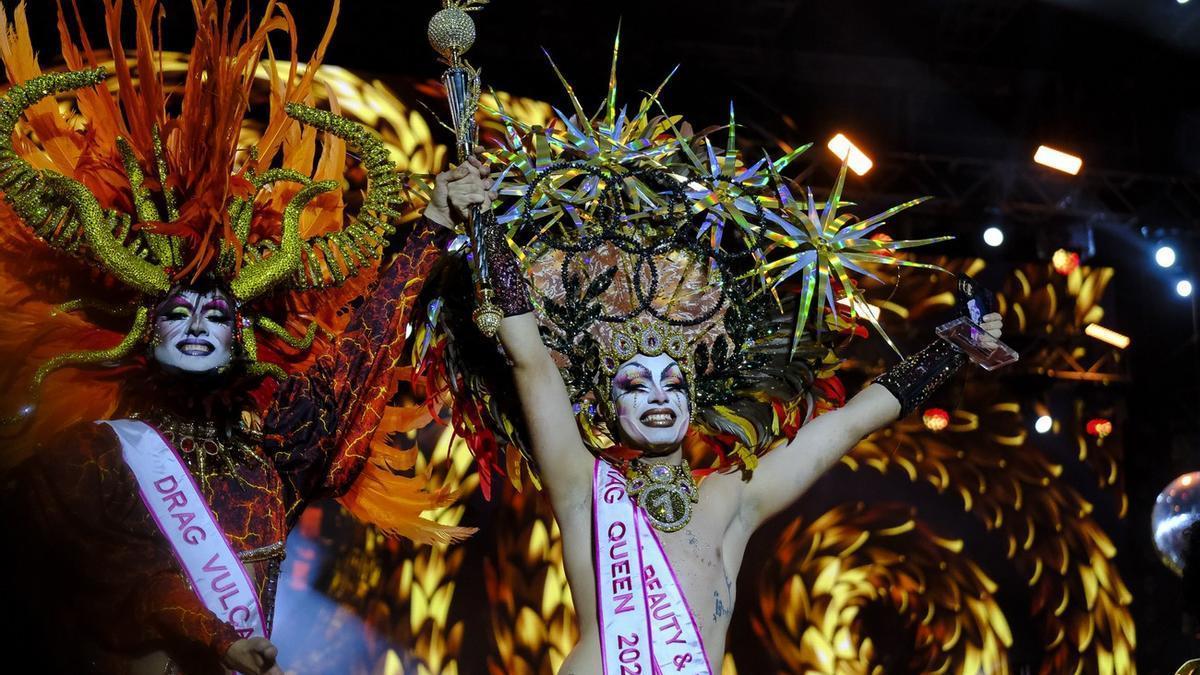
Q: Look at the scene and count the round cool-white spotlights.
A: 4